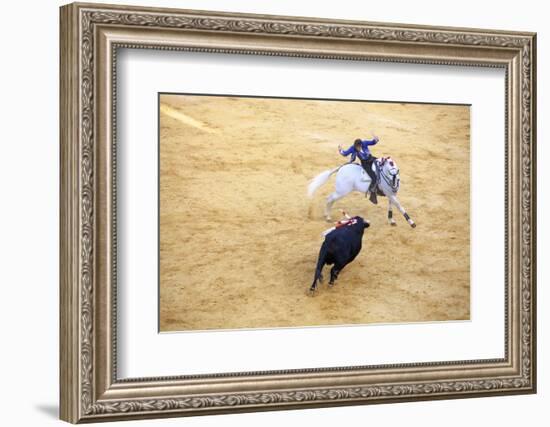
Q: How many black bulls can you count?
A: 1